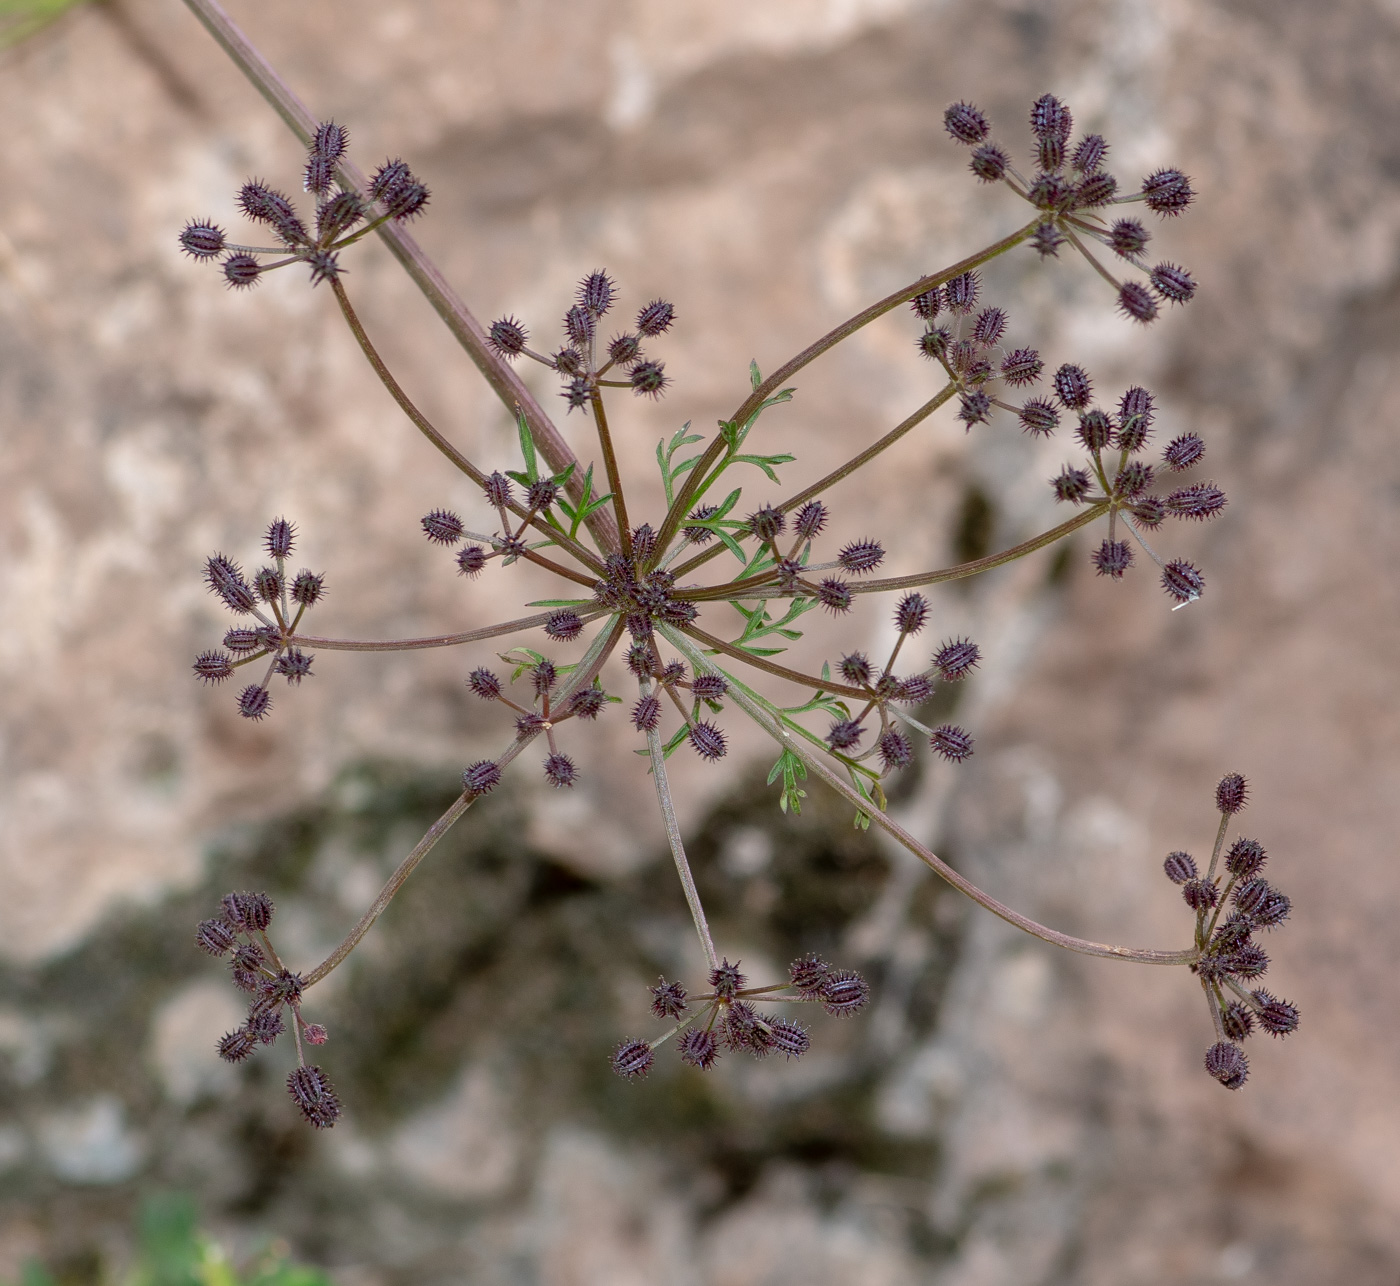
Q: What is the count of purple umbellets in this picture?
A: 15